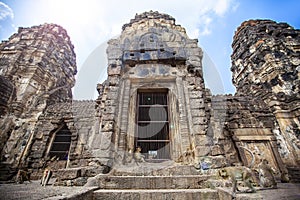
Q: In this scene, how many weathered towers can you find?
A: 3